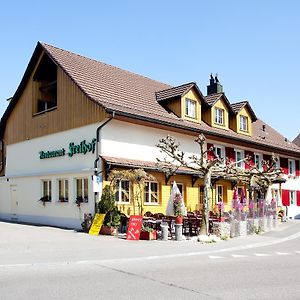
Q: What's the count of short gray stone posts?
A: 2